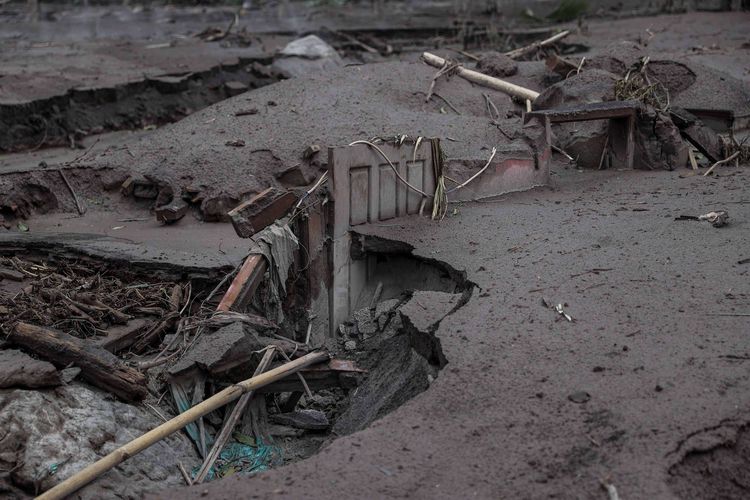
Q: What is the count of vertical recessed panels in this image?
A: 3